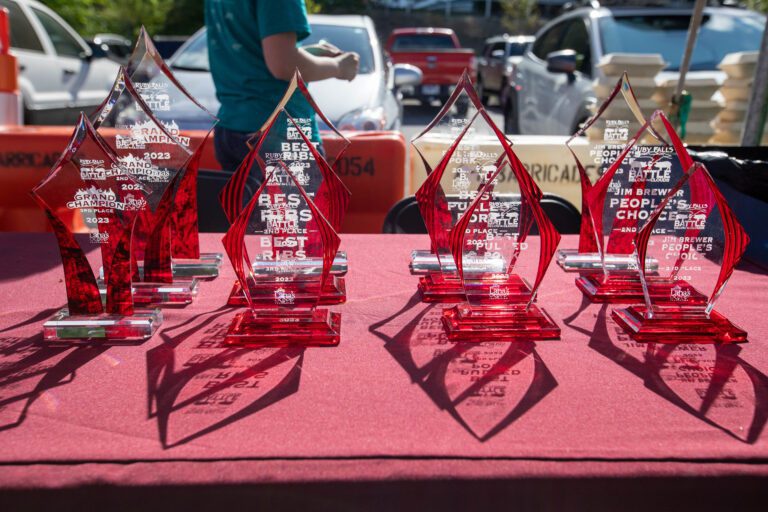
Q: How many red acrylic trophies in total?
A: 12